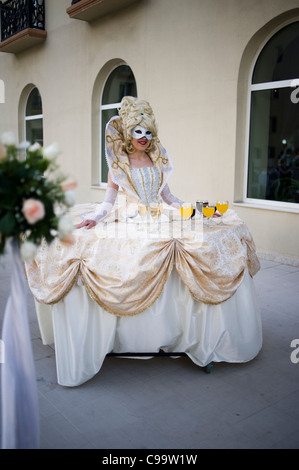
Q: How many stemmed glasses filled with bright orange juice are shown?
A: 3